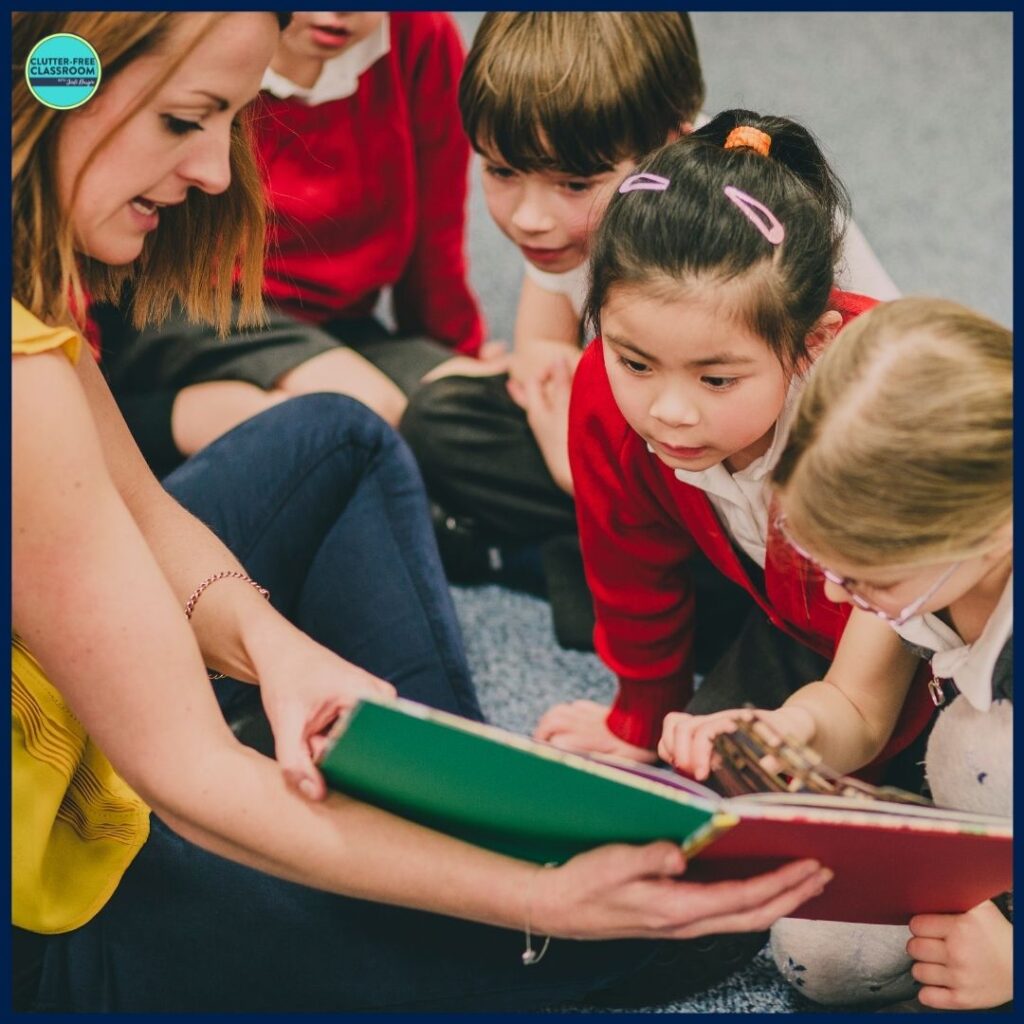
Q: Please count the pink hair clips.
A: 2